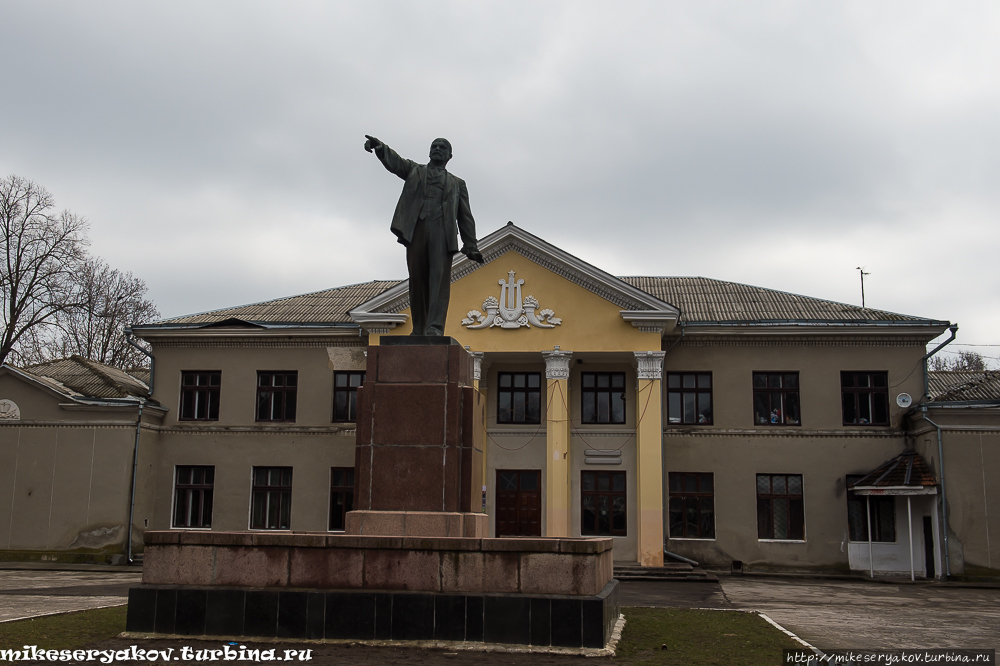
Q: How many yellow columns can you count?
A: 3